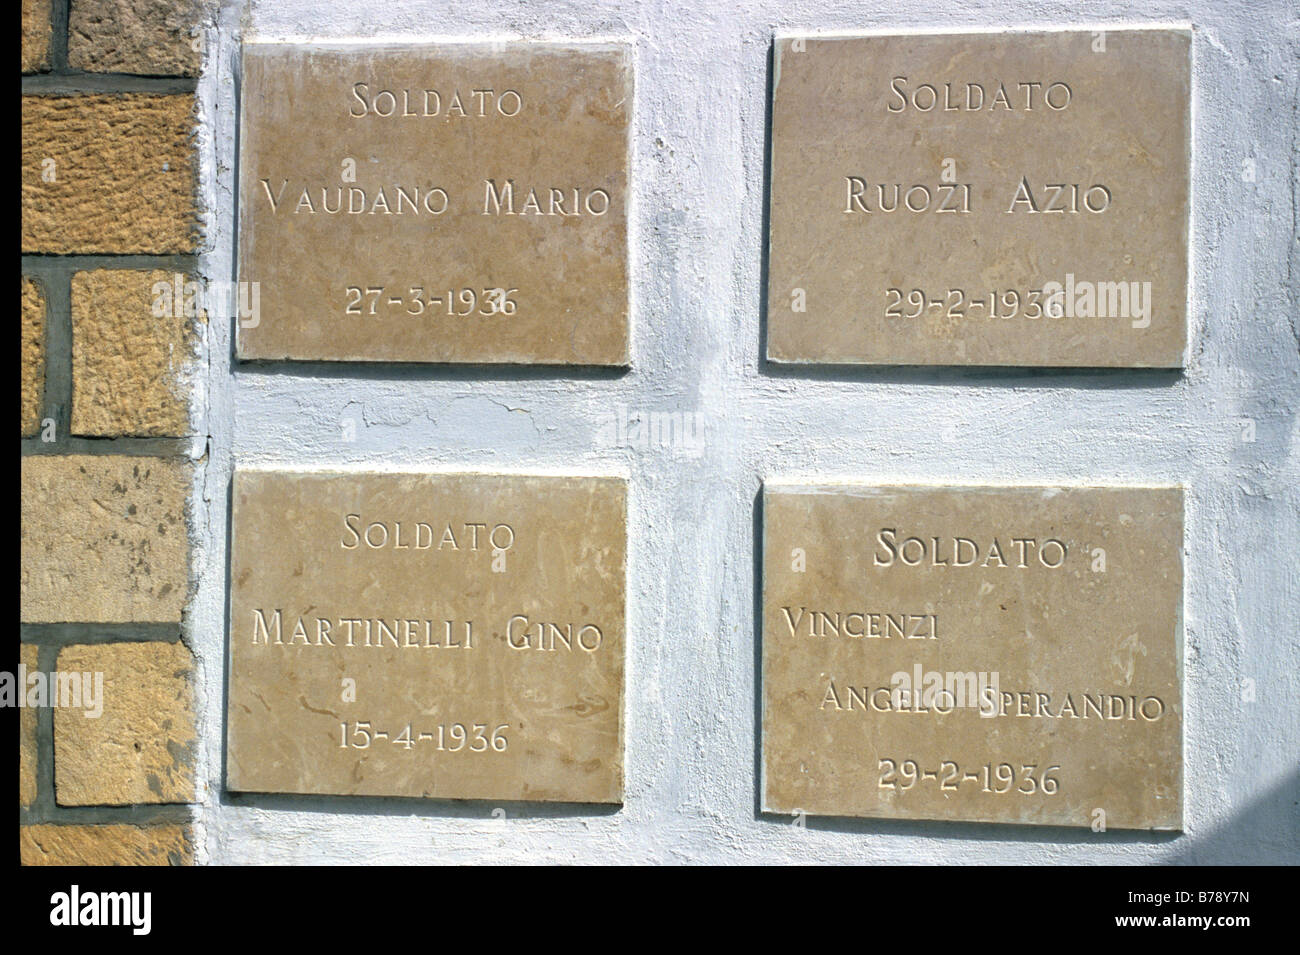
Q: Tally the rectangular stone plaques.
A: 4